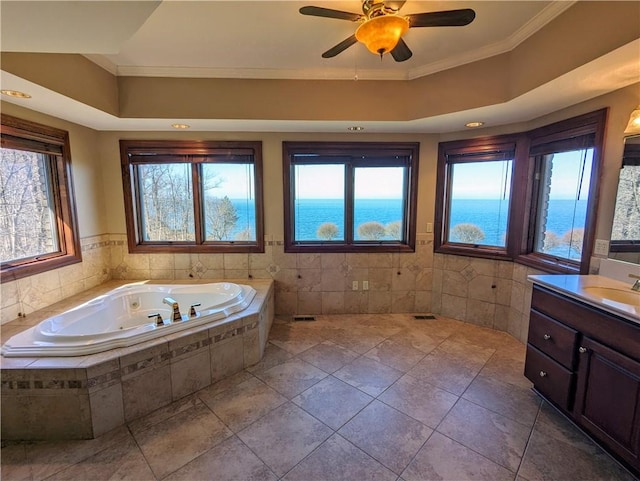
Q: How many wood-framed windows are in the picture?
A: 5